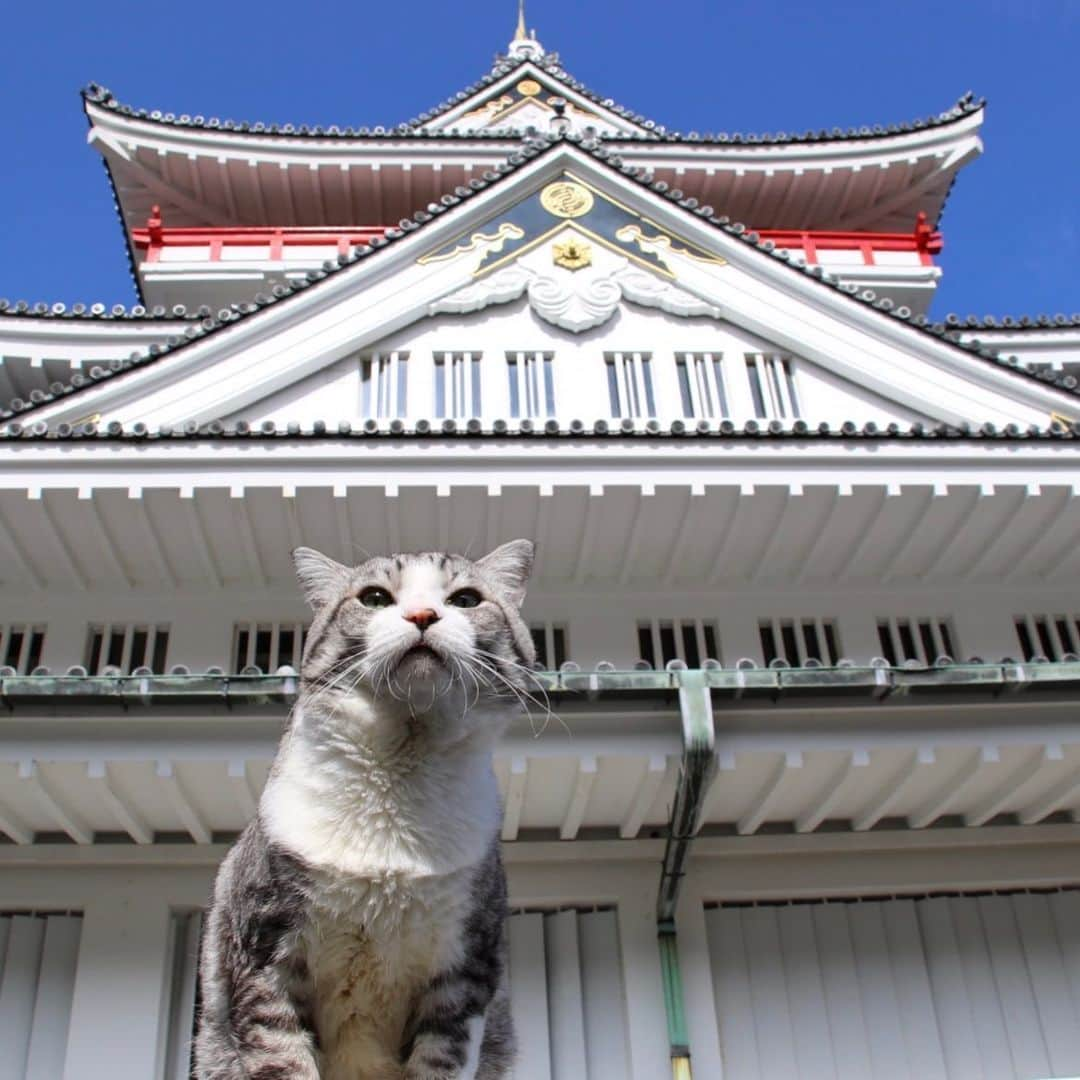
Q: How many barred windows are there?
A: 14